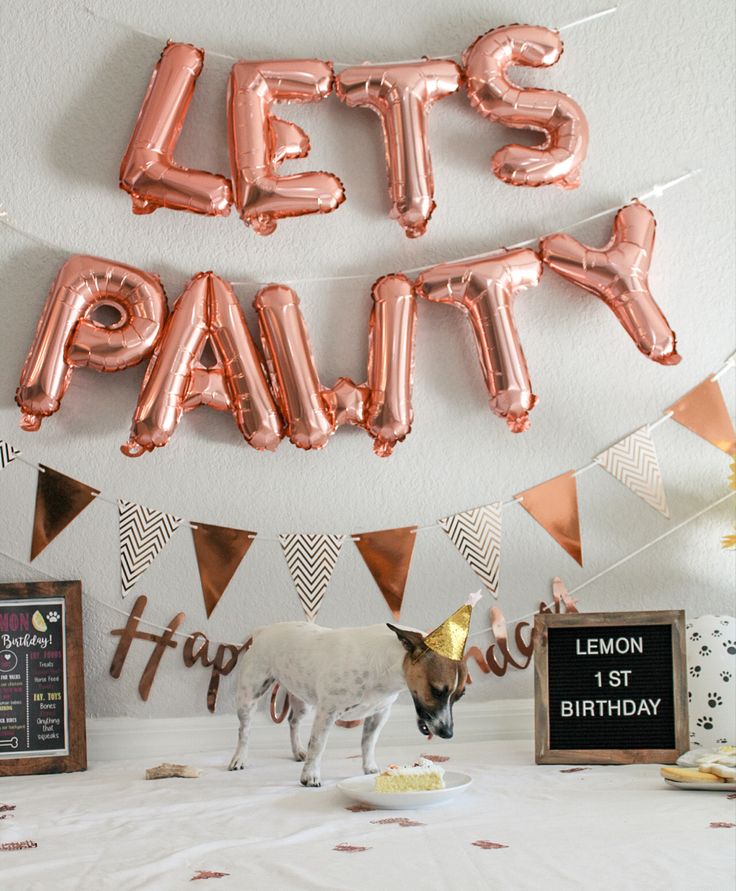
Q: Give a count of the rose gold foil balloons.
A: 9